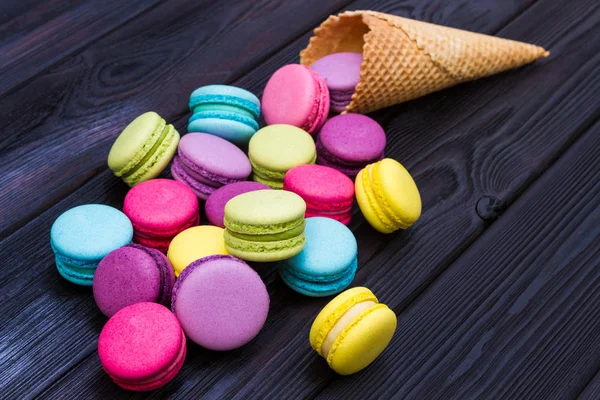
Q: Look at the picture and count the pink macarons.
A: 4